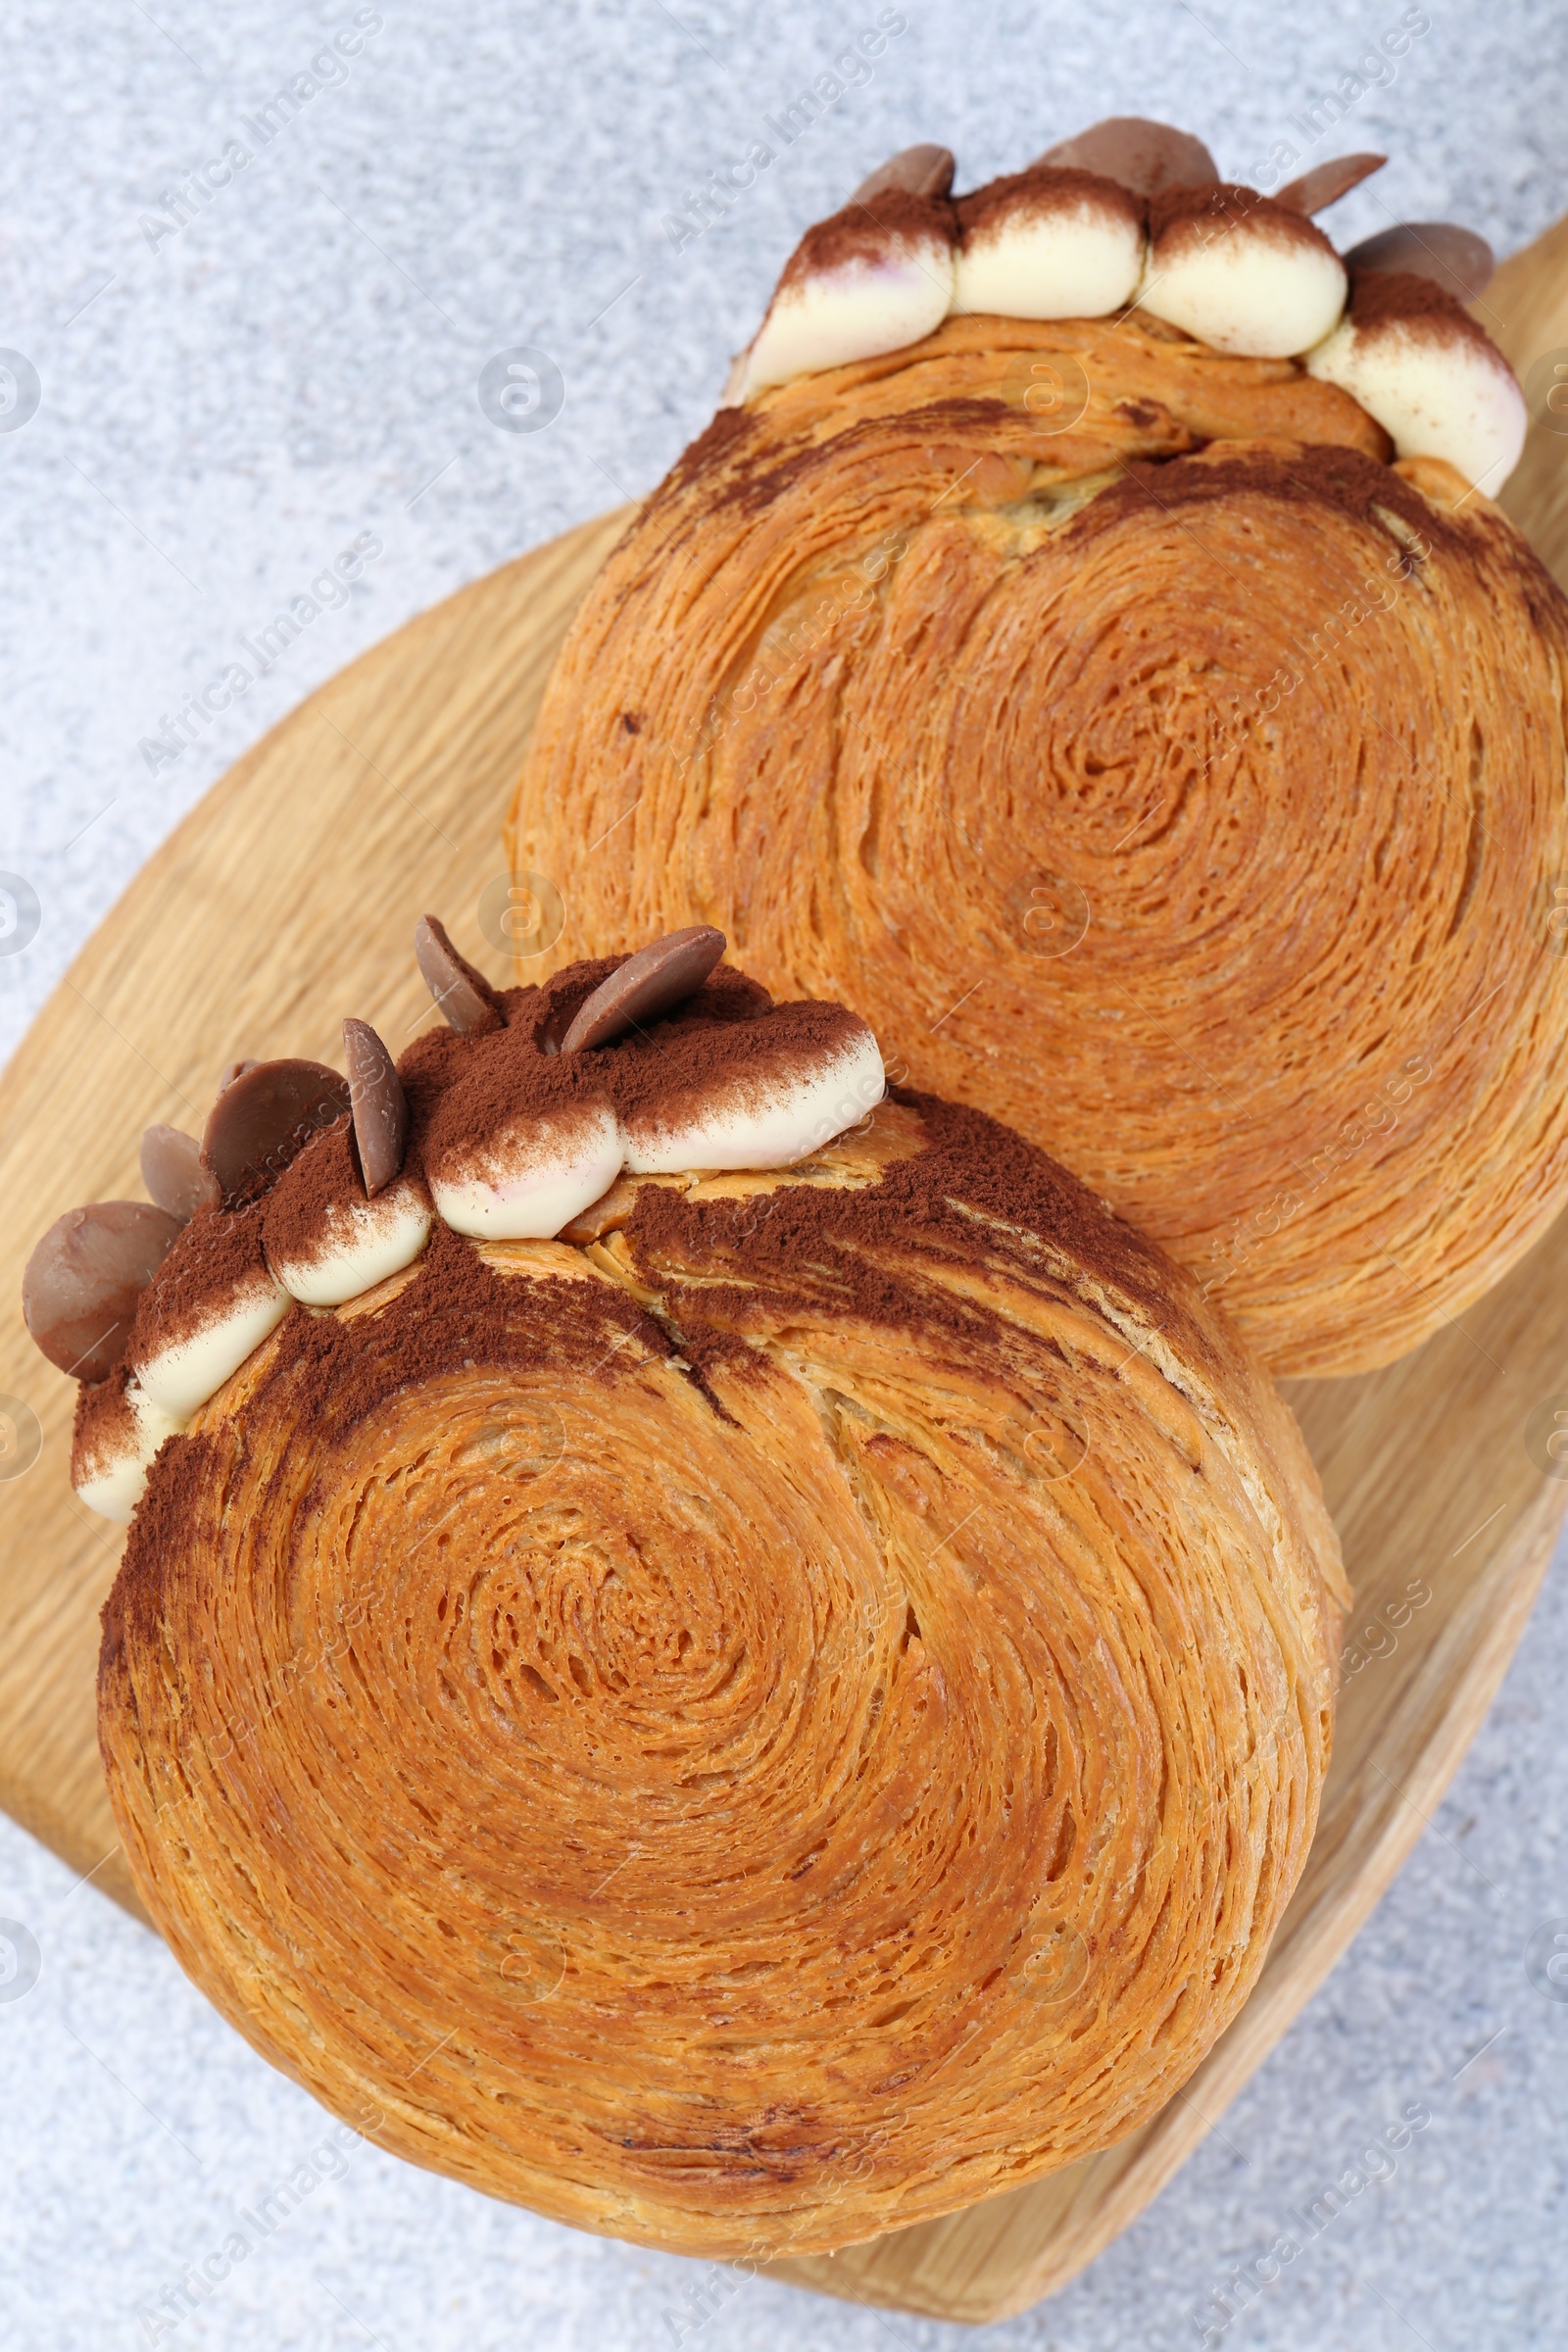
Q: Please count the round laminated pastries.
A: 2